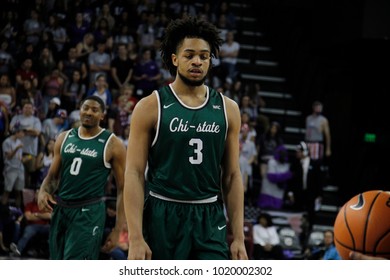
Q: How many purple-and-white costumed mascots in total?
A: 1